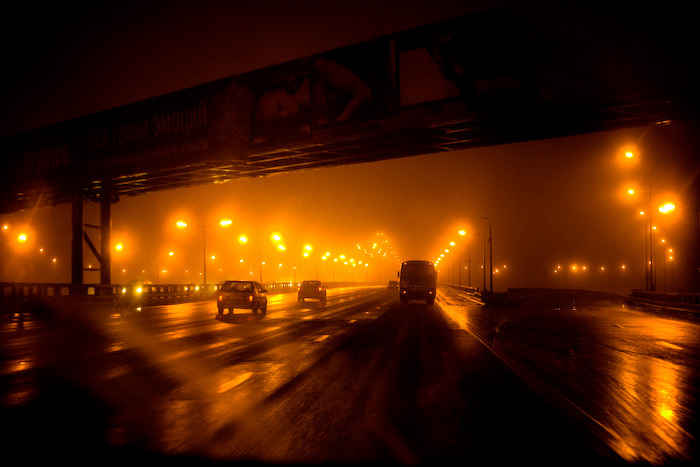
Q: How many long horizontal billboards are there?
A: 1